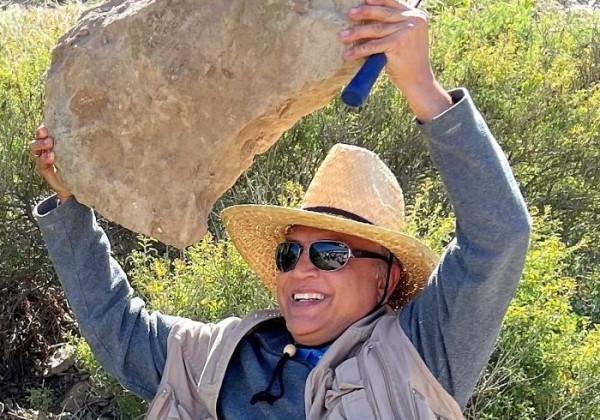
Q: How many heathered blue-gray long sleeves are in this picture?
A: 2